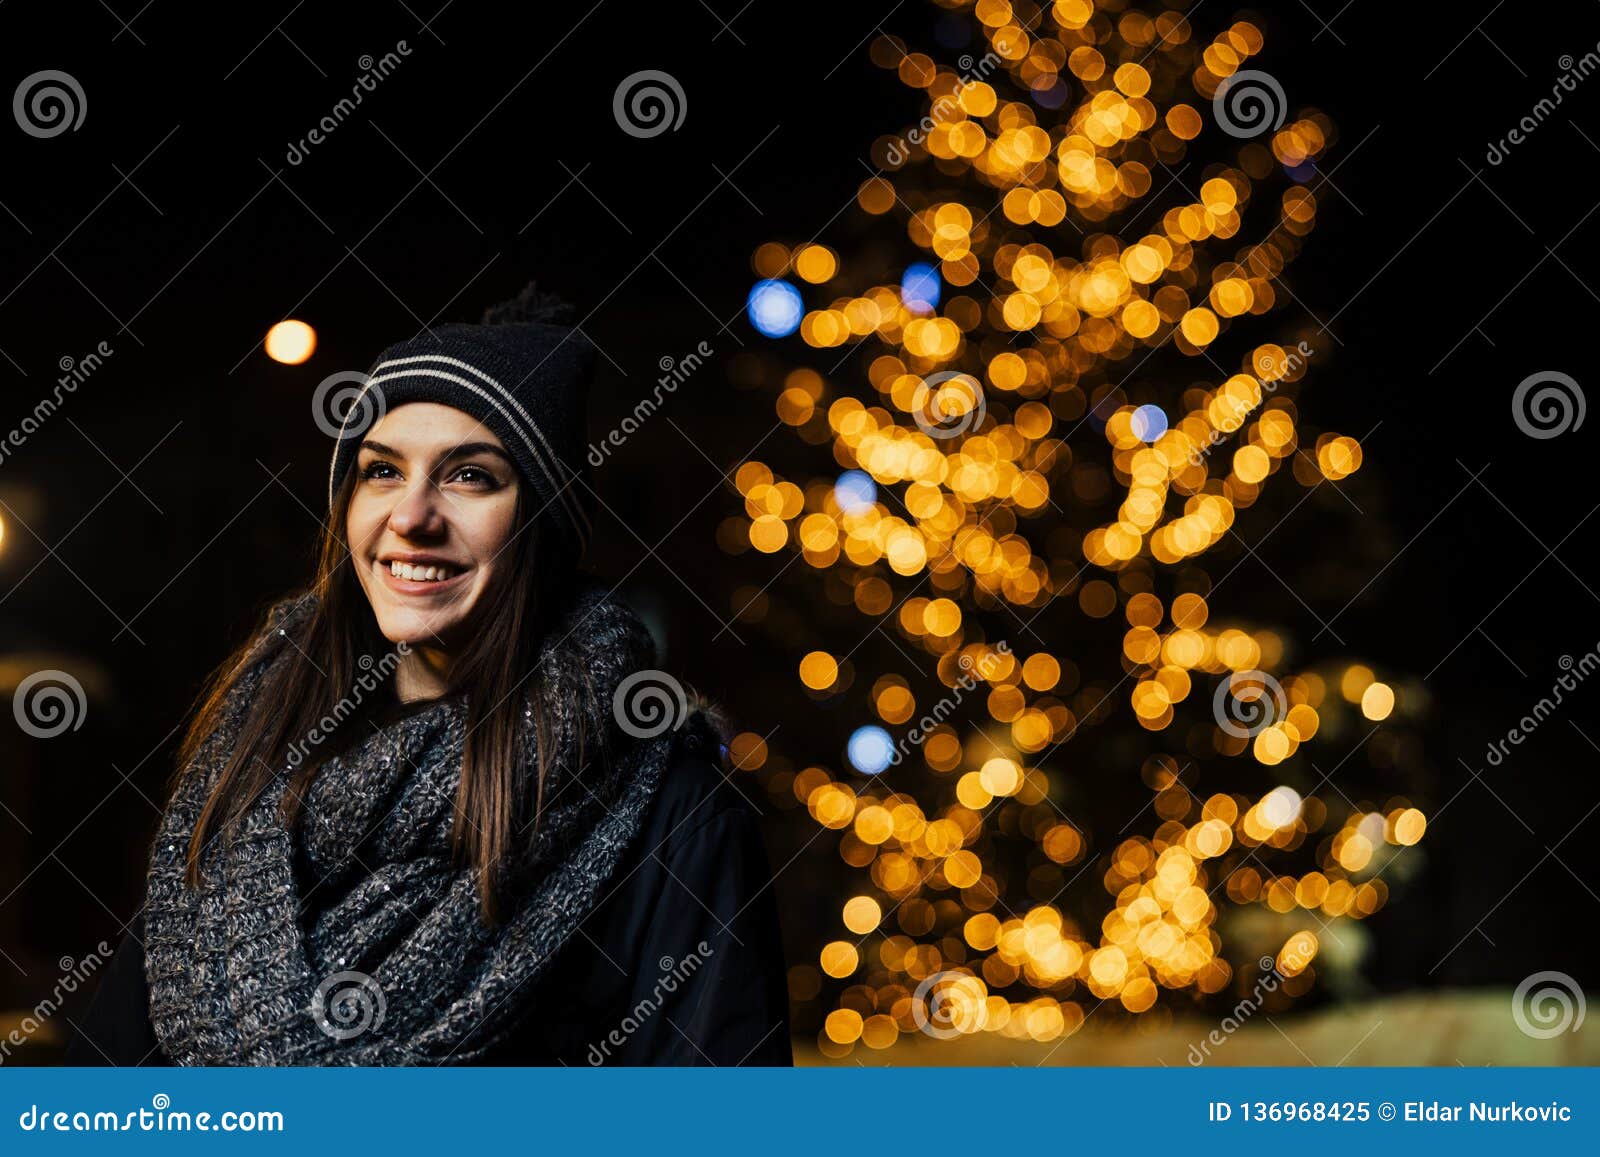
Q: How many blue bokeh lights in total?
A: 5